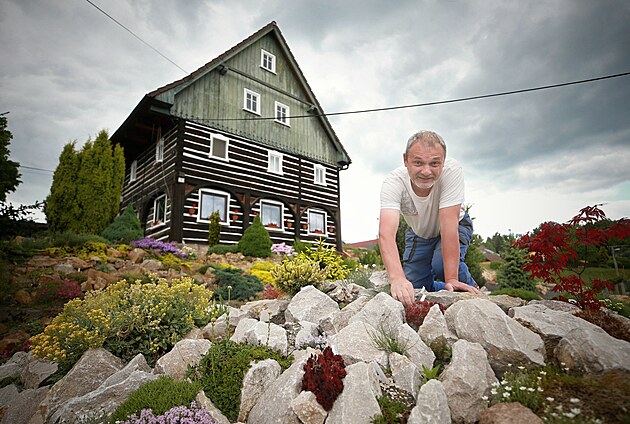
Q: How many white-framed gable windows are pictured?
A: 3